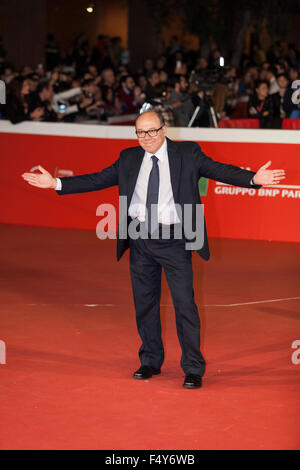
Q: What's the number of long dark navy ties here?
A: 1